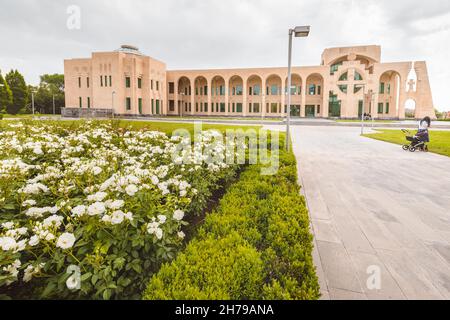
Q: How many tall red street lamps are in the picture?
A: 0